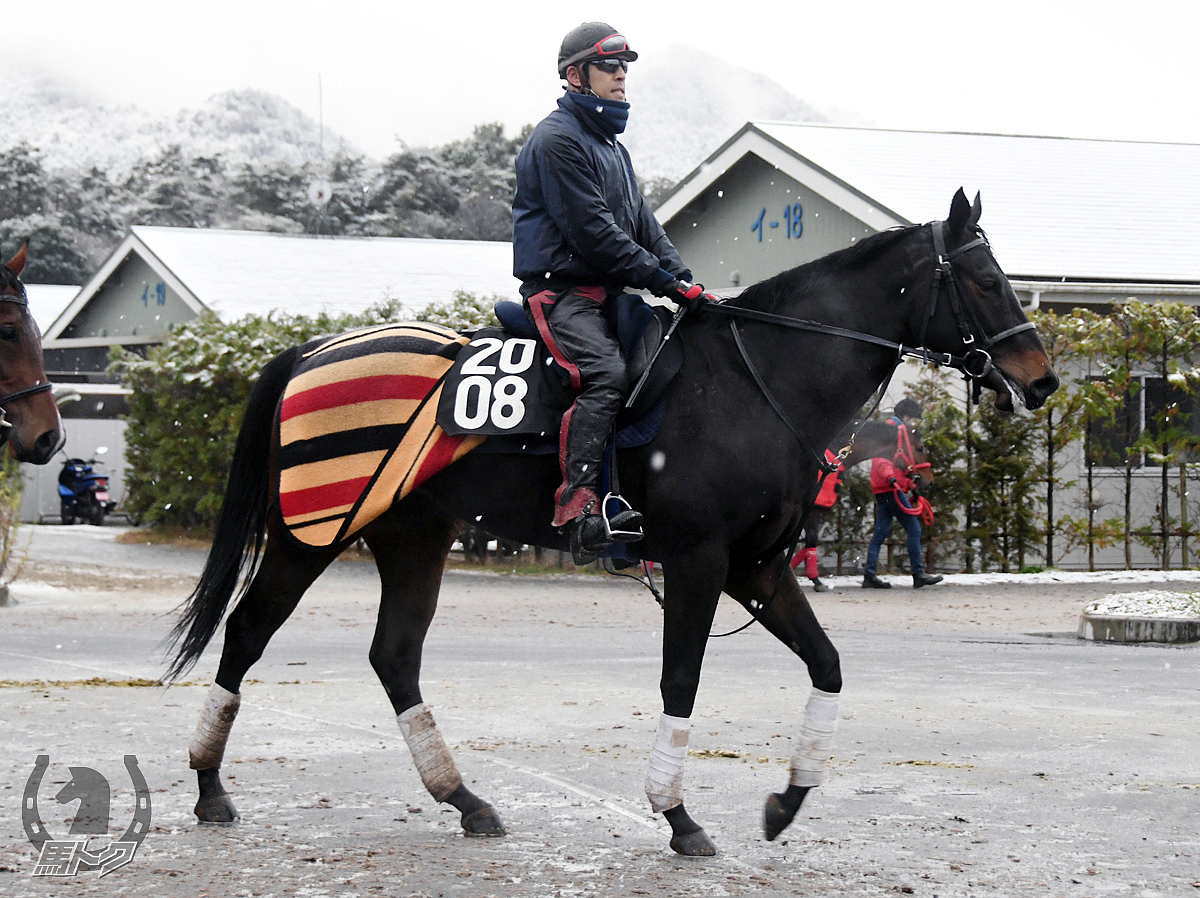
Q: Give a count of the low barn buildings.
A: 2